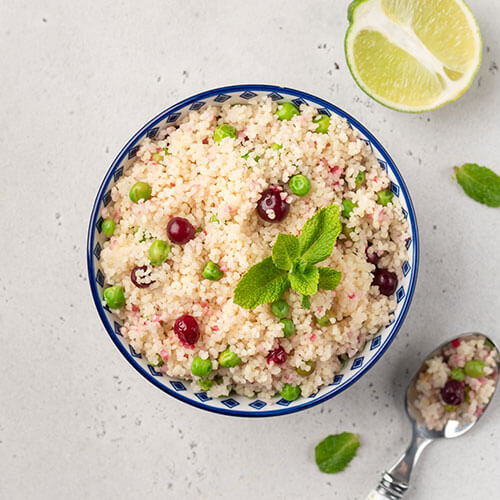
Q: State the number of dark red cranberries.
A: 8